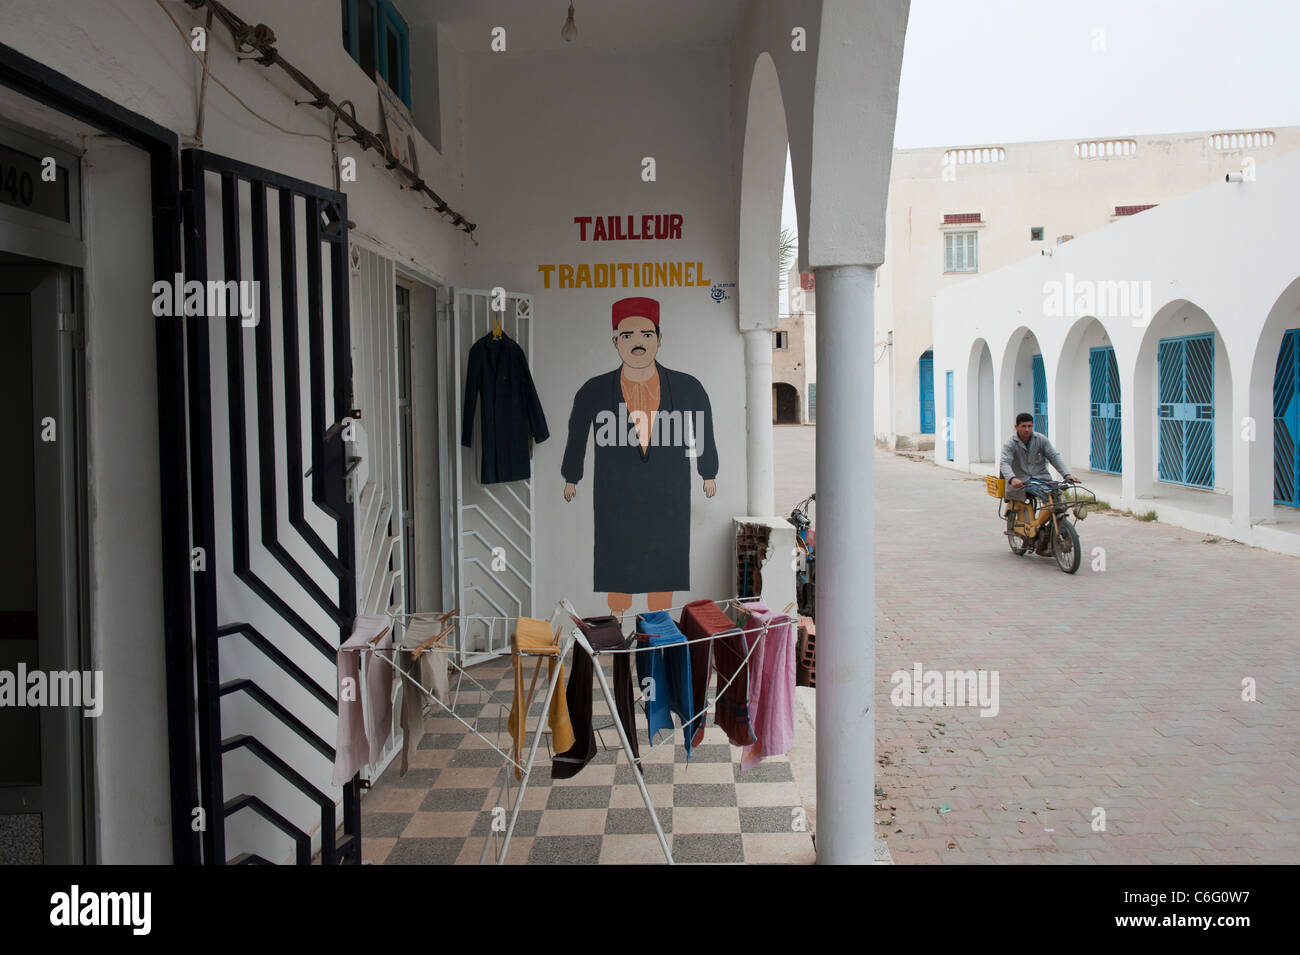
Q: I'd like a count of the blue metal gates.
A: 4